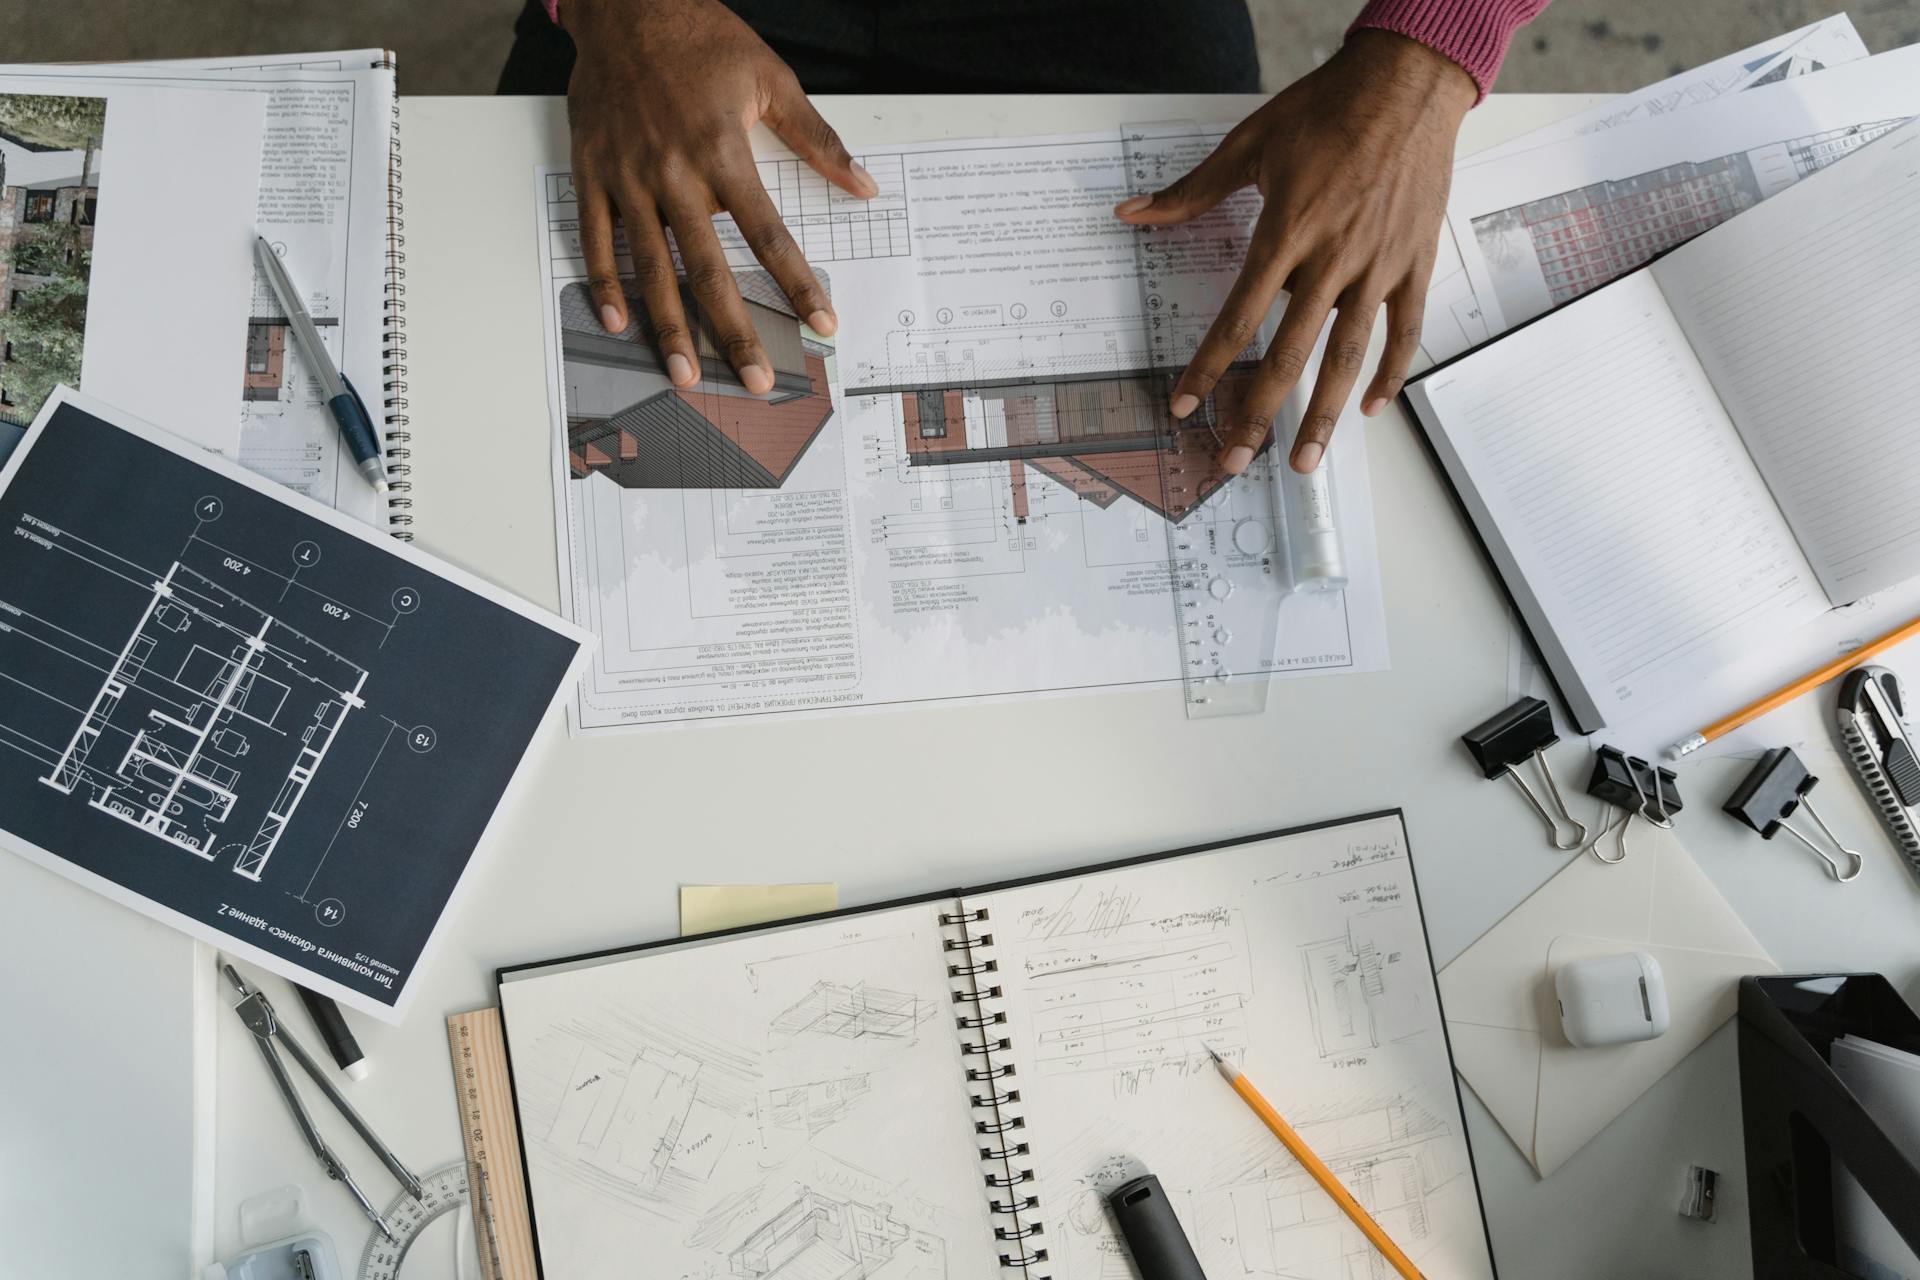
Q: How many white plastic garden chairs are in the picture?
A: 0